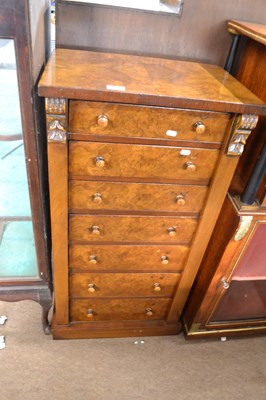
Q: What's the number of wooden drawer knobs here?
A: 14